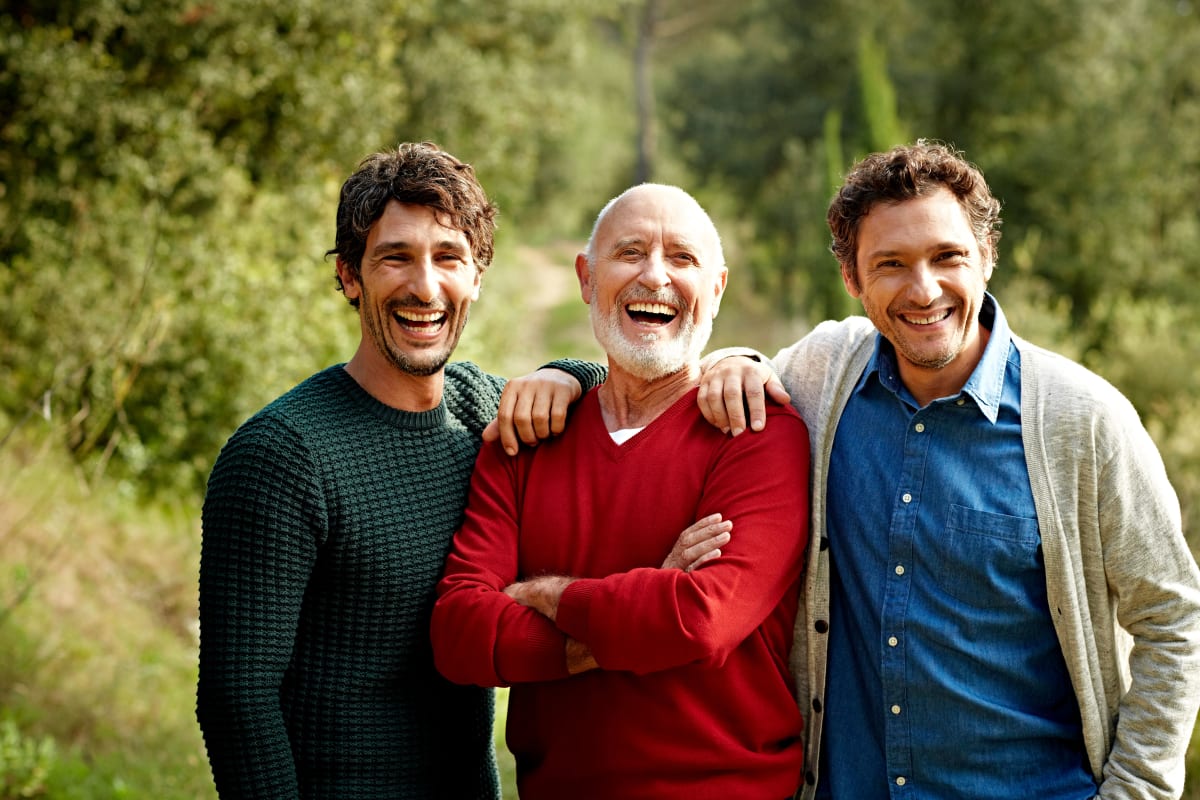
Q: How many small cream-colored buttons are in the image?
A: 7